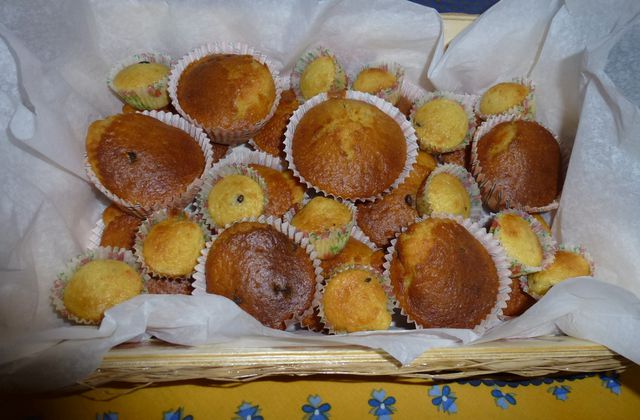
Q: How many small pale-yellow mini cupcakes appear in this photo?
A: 13